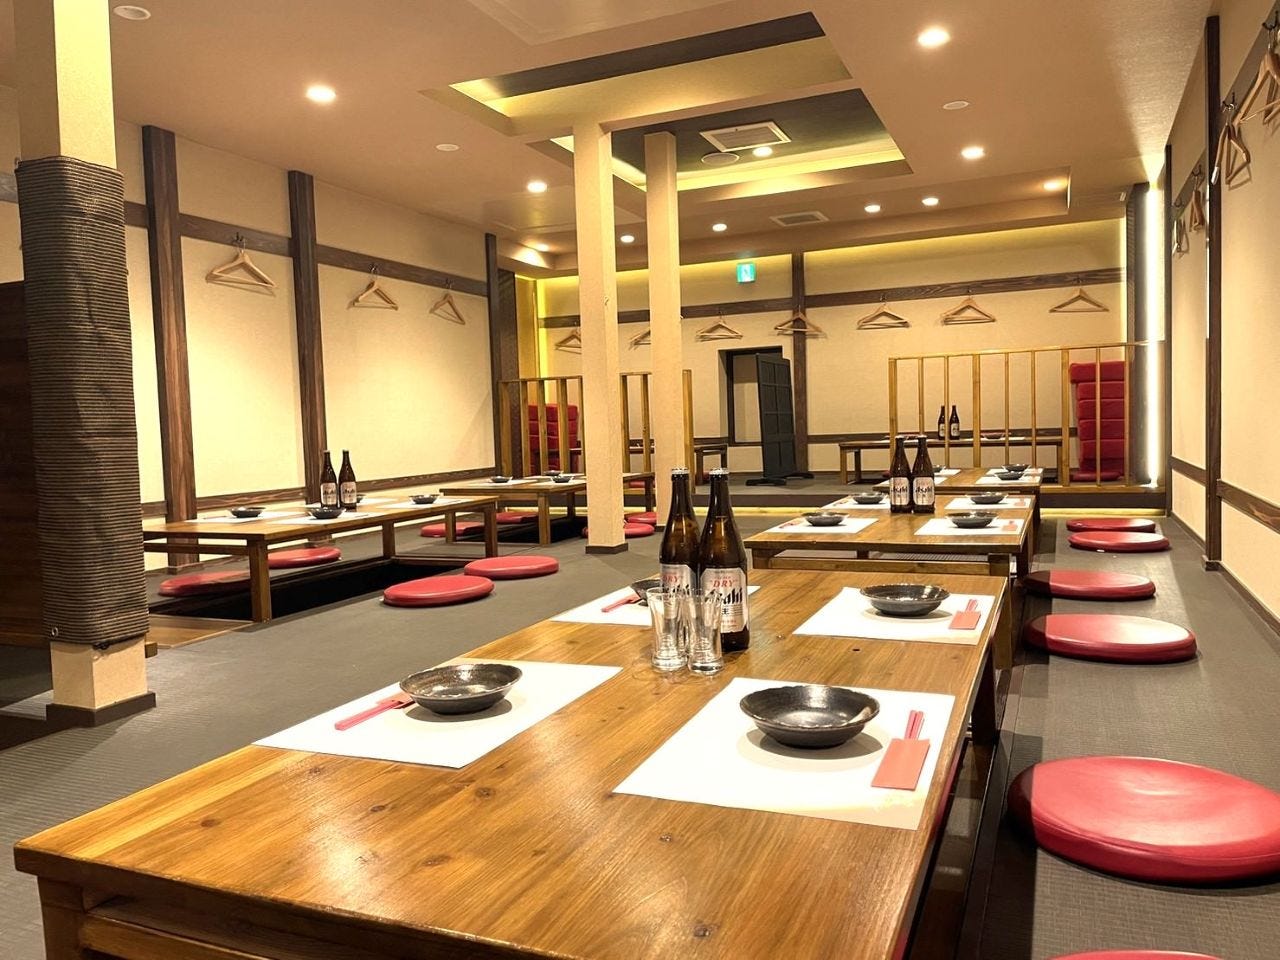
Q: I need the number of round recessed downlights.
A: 11